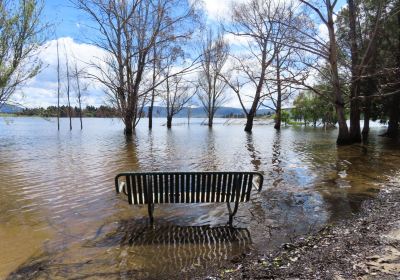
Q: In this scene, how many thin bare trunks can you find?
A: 3